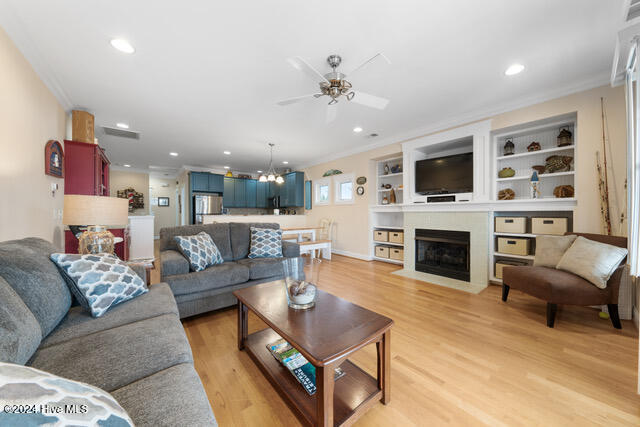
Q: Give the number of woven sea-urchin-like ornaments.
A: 2